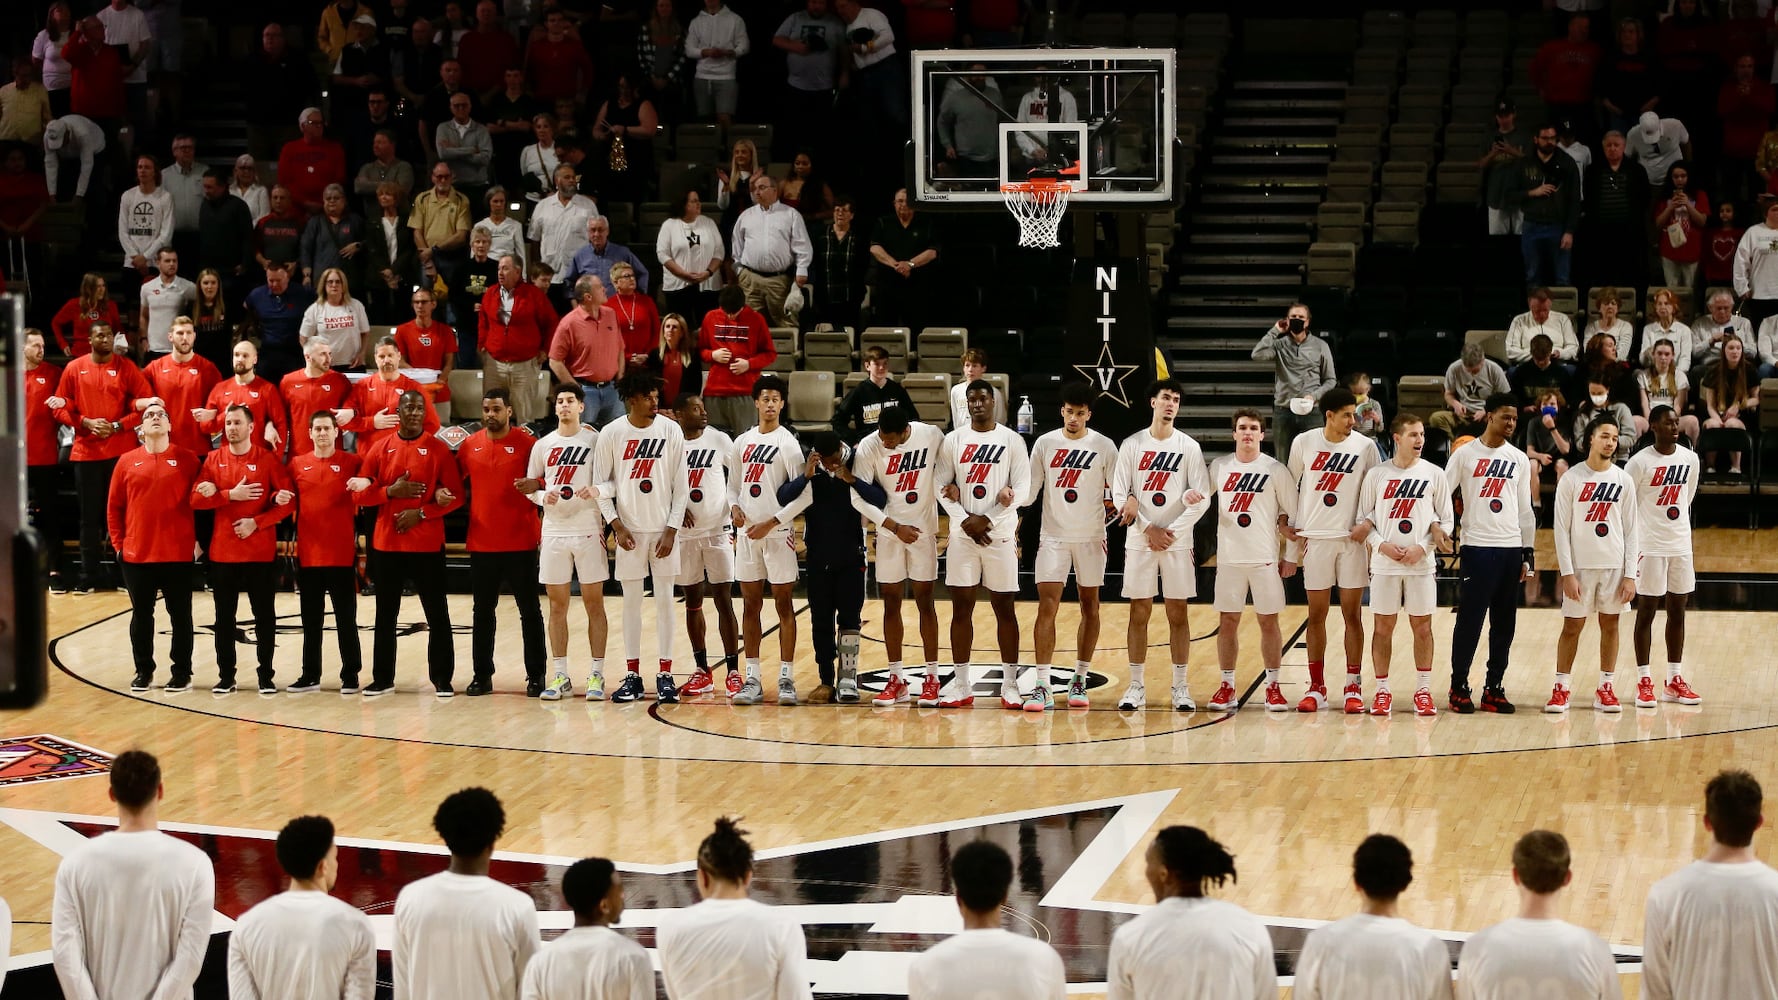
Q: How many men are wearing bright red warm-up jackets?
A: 11